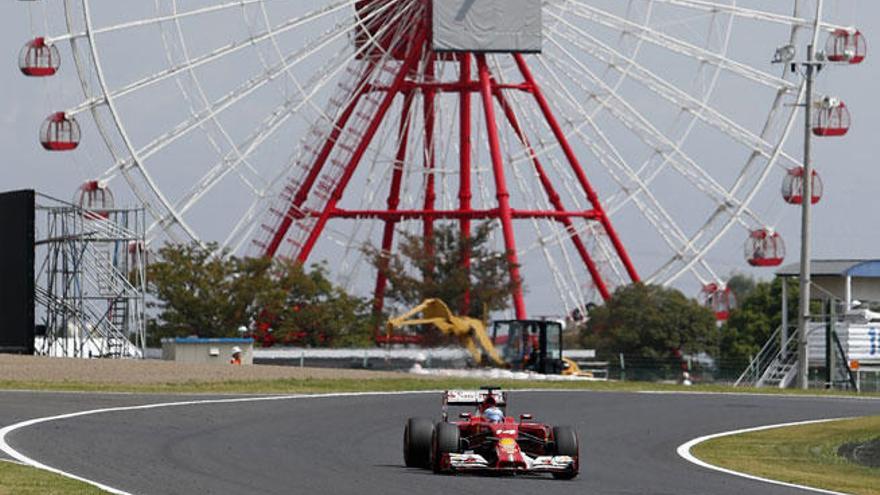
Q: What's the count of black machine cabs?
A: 1